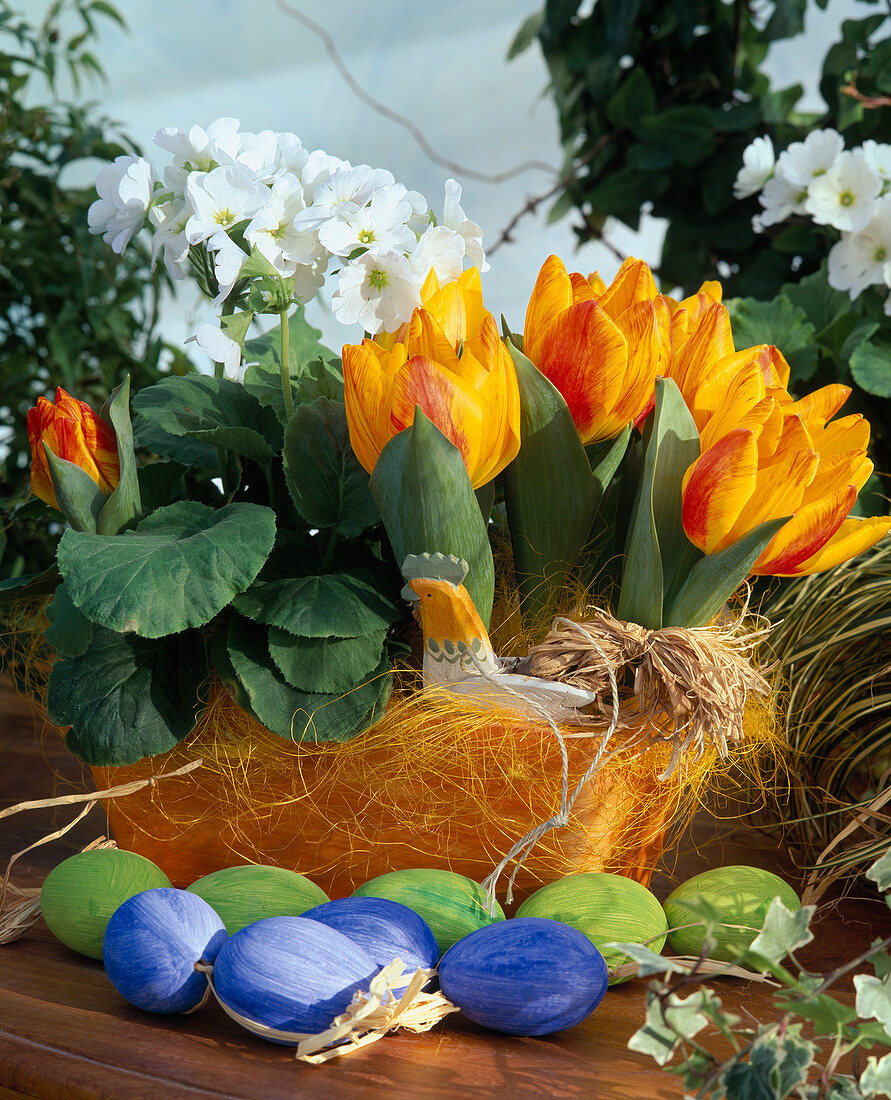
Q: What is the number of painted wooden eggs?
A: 9